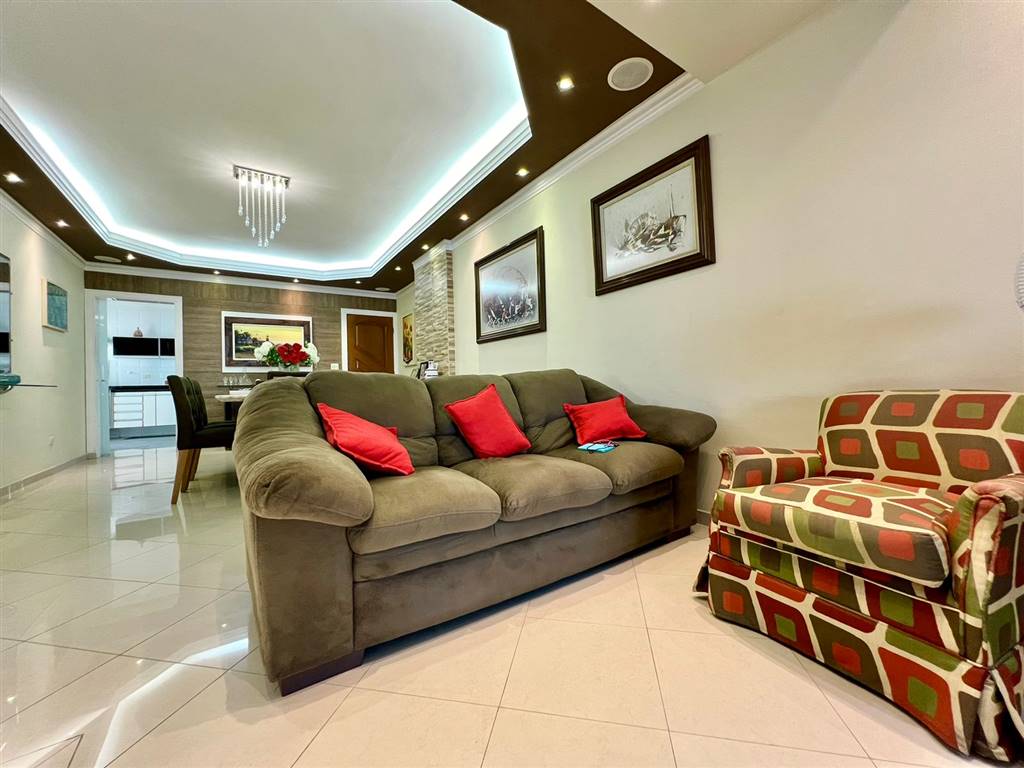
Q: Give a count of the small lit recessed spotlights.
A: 11